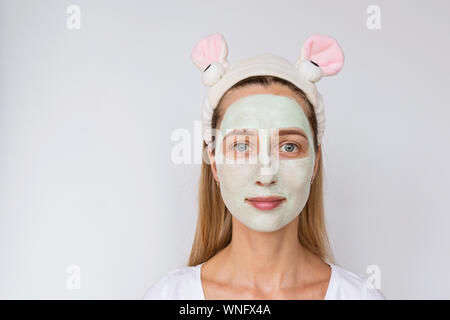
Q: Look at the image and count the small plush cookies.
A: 0